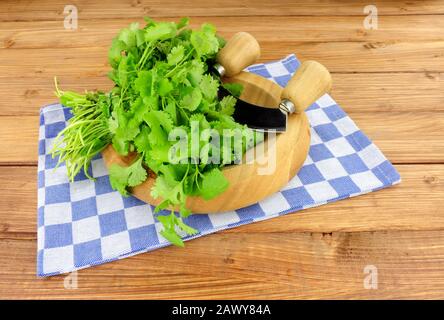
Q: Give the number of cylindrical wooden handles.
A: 2